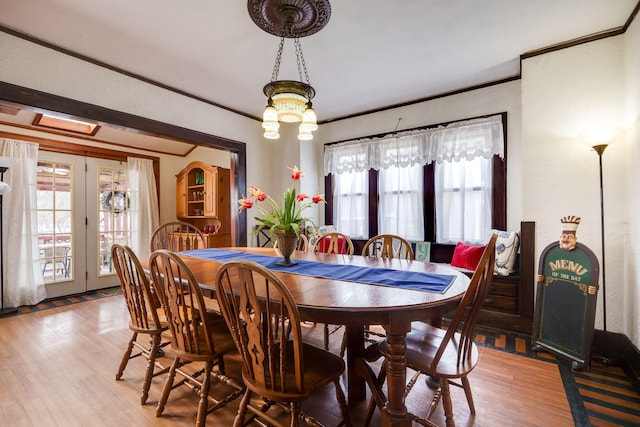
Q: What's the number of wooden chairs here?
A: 8